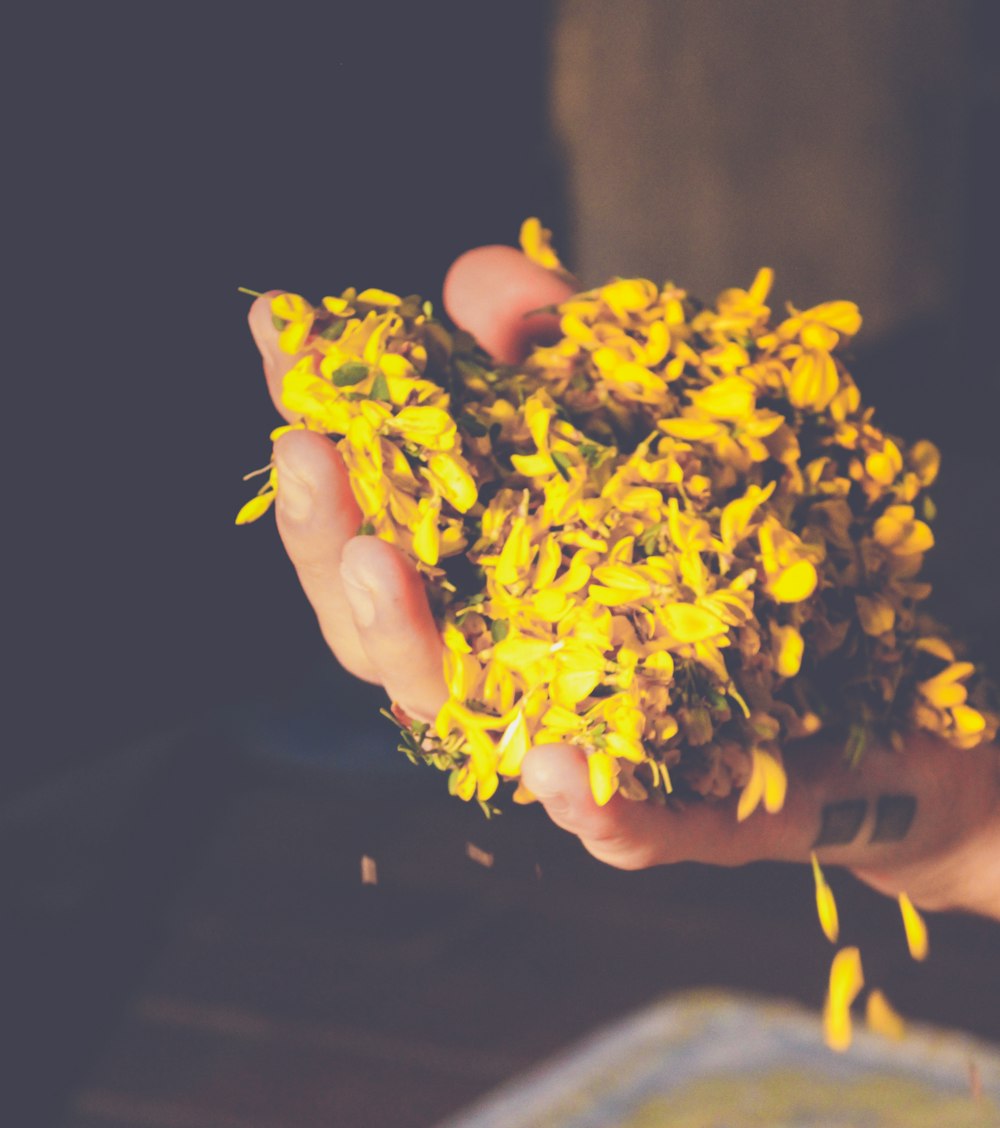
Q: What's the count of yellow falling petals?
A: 4